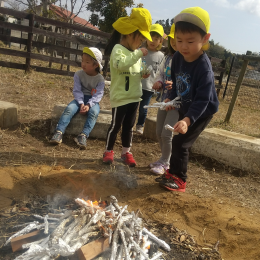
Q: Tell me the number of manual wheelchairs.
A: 0